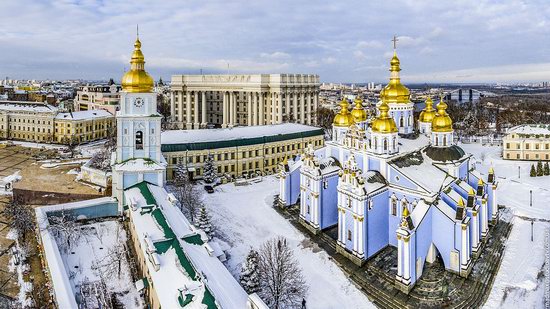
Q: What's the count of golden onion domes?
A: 7